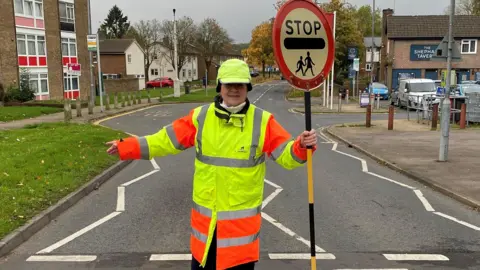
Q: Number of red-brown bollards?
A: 4